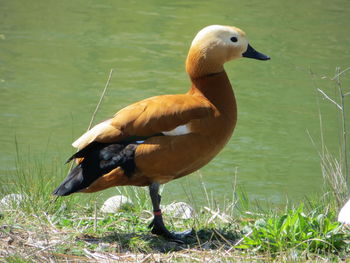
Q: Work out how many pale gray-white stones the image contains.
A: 4